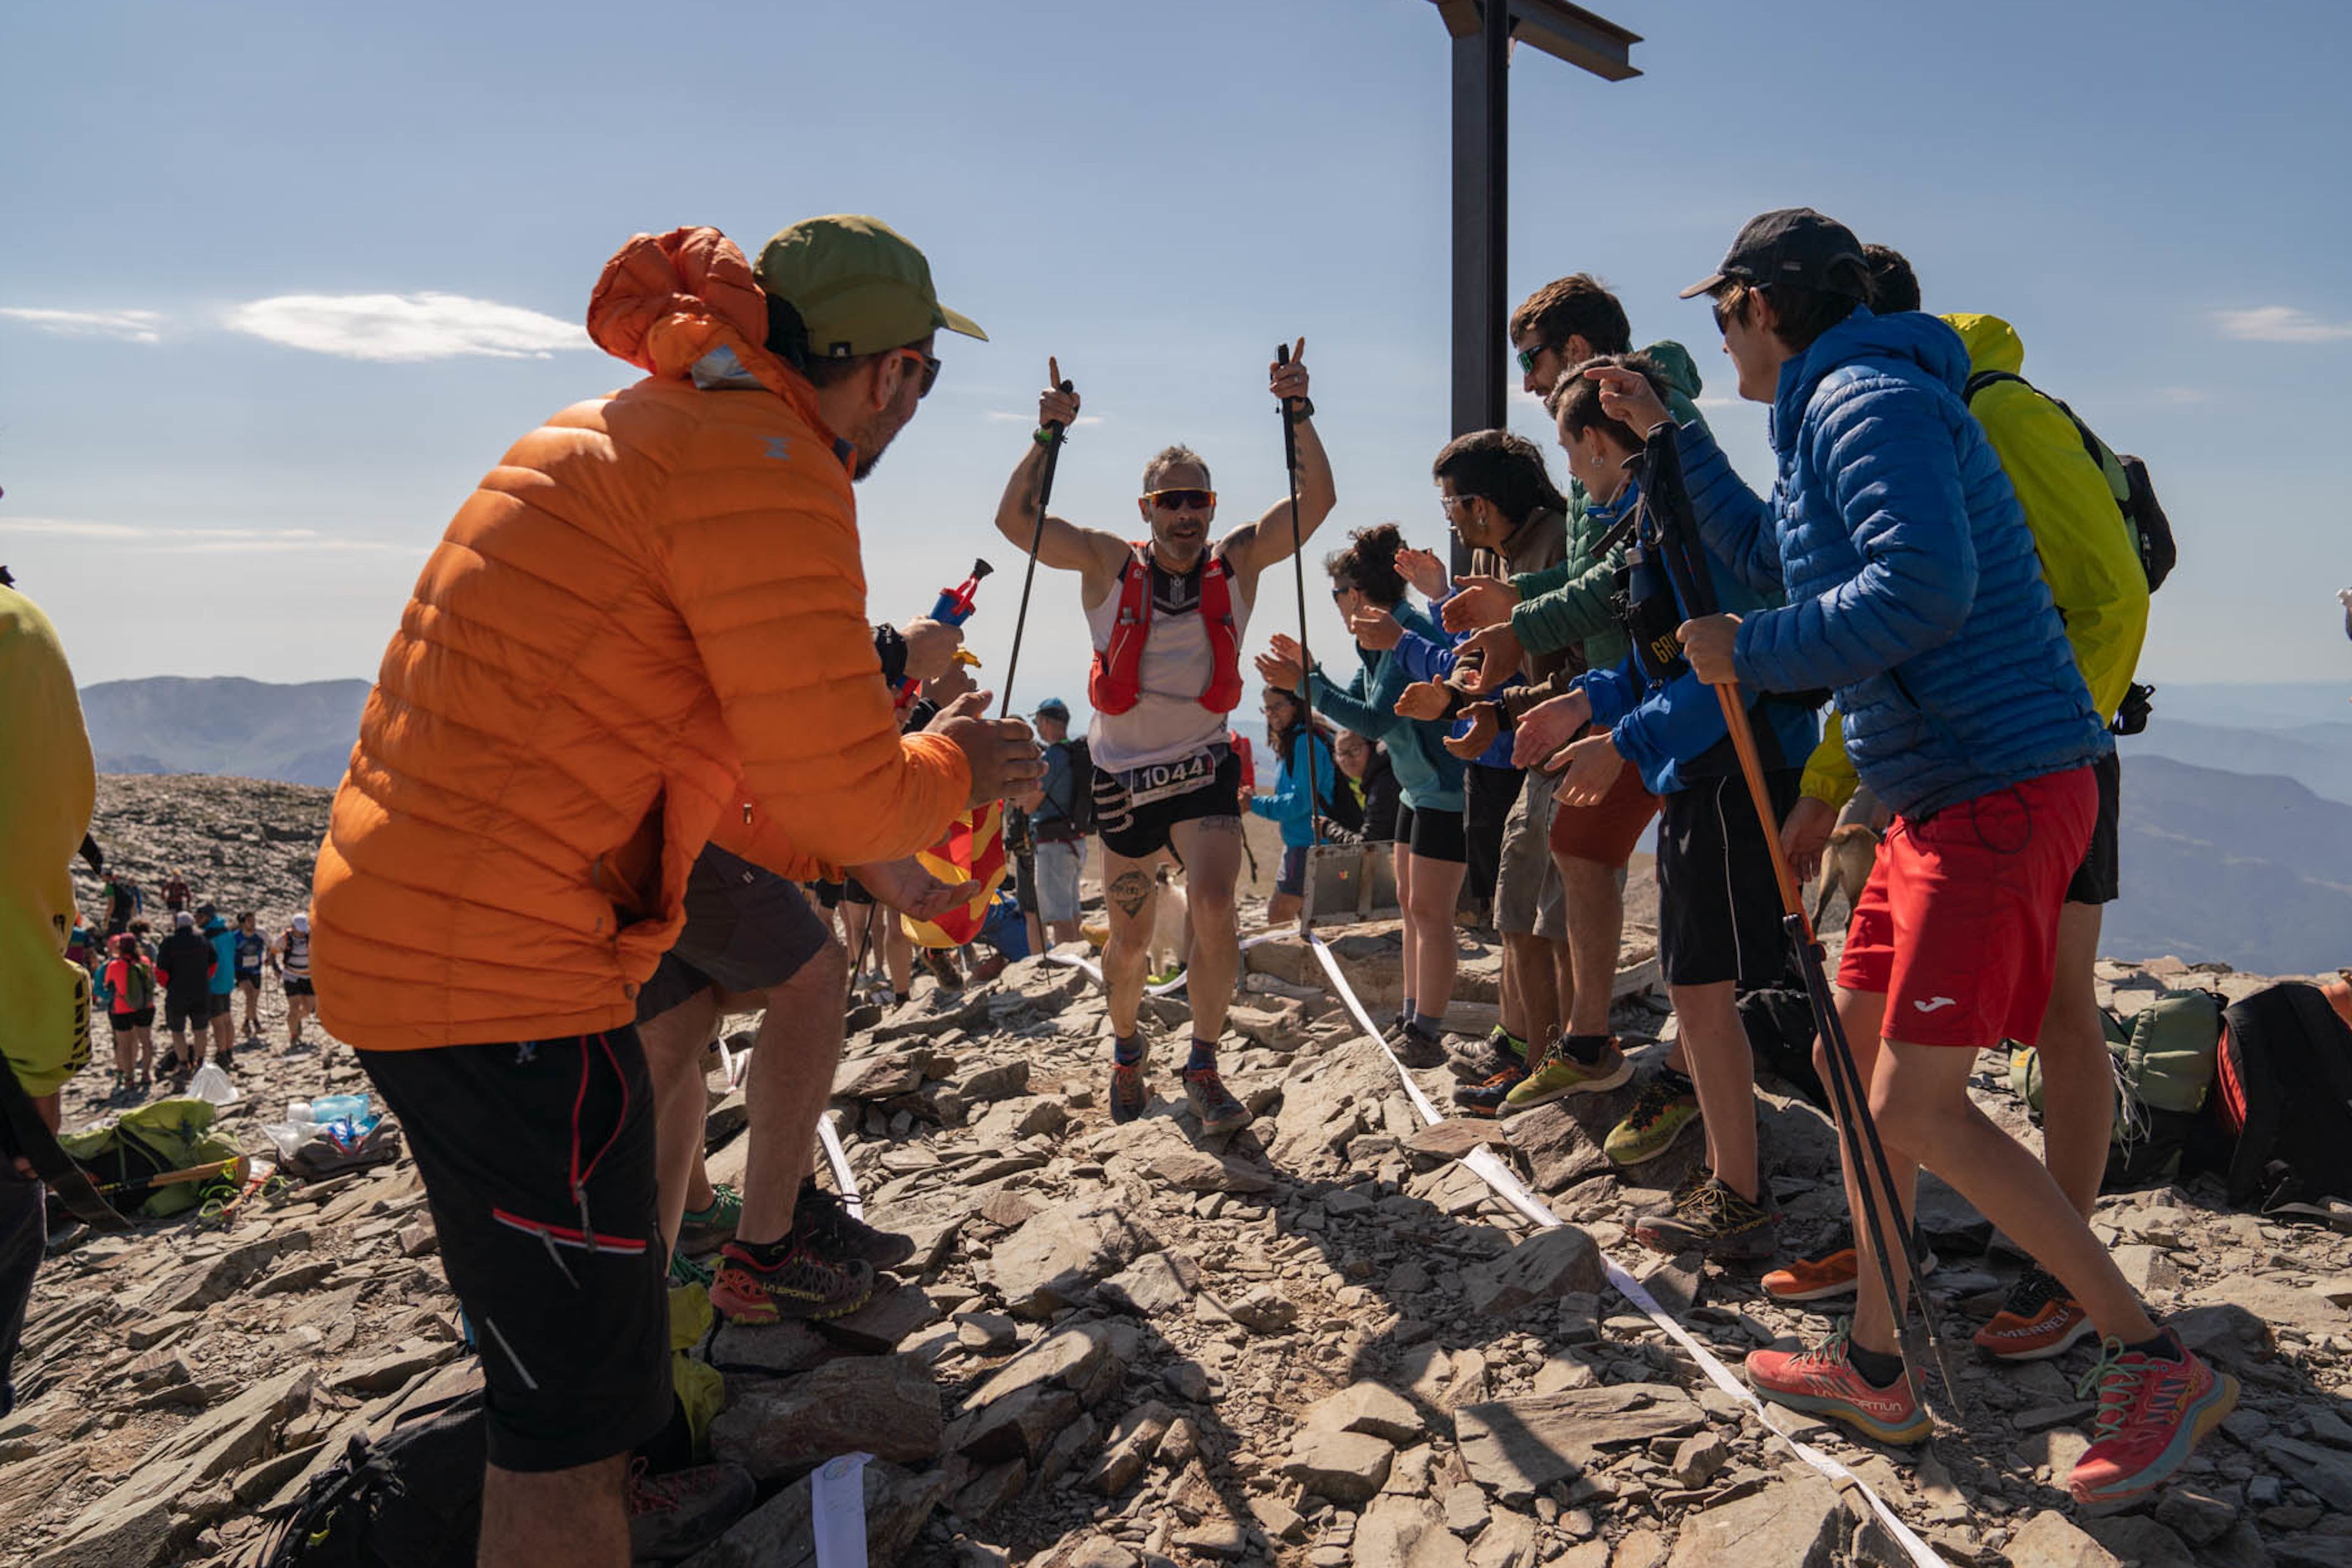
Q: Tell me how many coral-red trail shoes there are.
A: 2